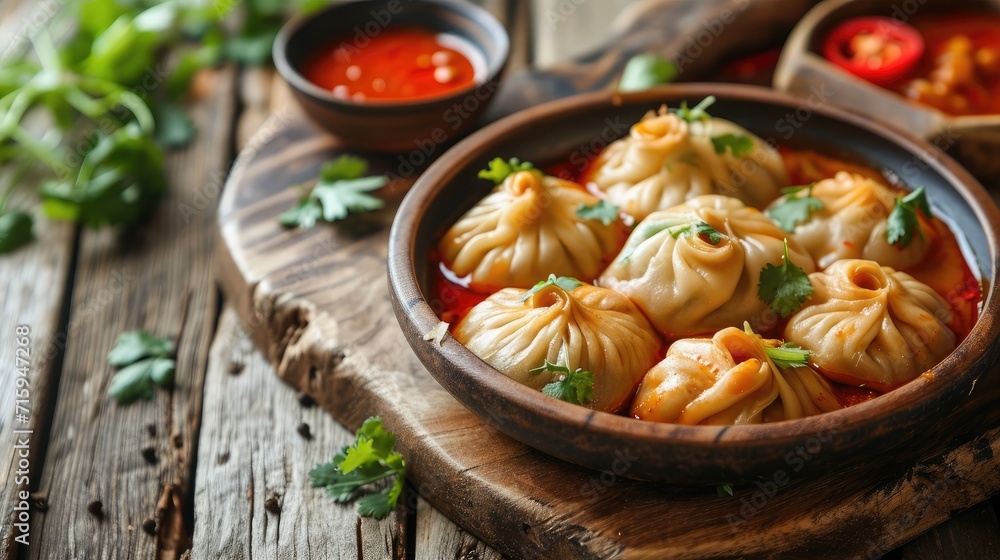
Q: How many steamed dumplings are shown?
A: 7